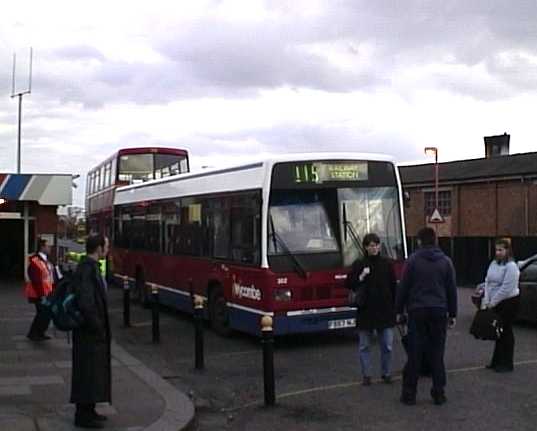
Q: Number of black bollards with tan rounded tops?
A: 4